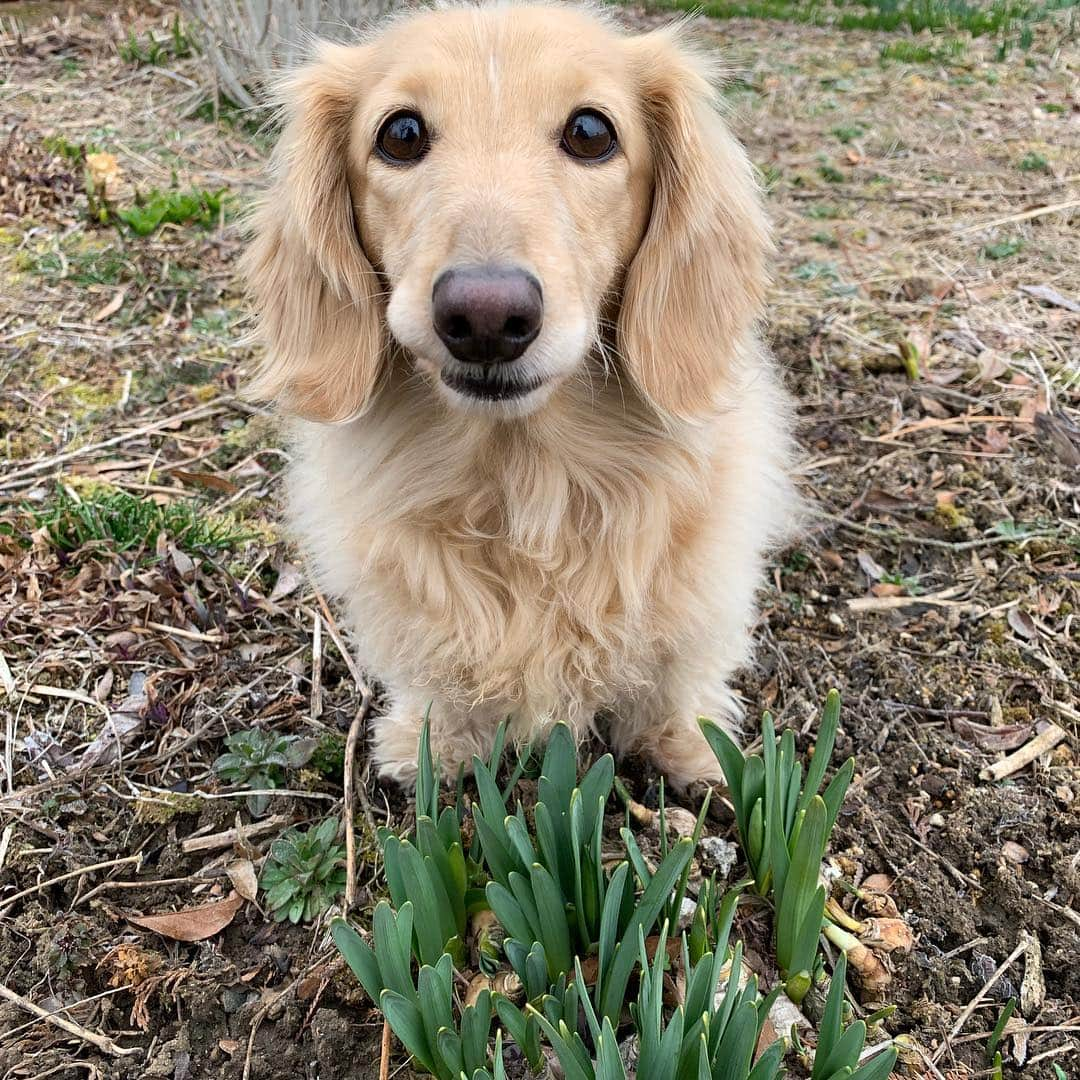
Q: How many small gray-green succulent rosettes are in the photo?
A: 2